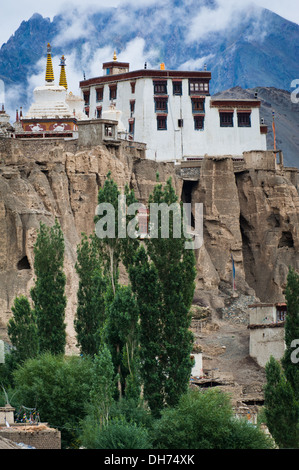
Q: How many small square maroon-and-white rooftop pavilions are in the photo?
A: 1